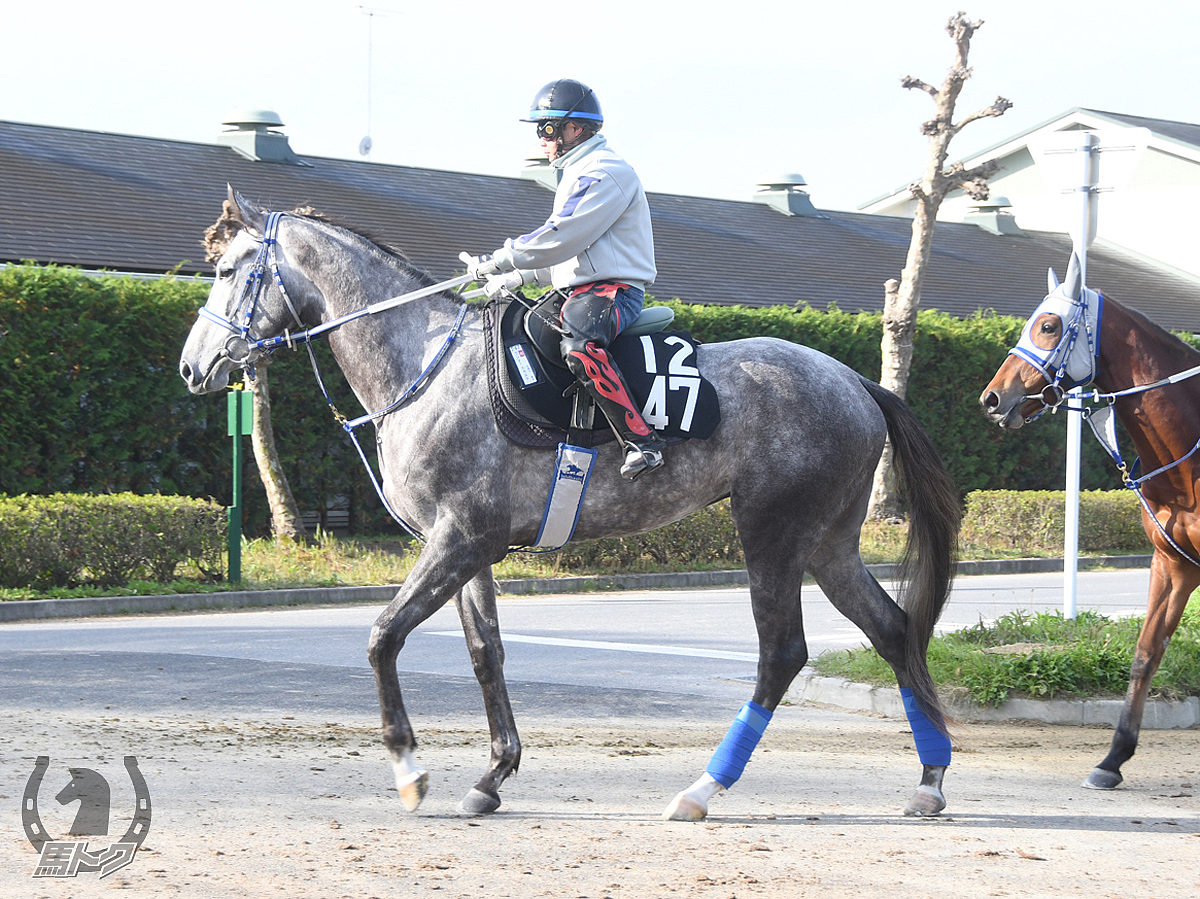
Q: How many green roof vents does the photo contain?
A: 4